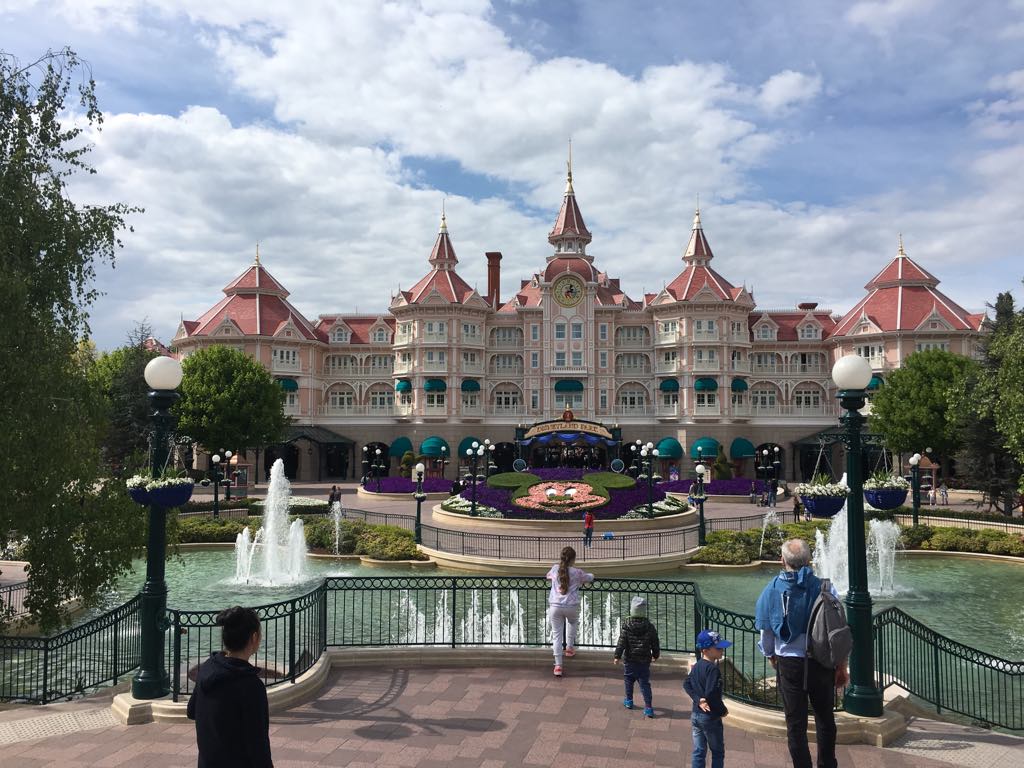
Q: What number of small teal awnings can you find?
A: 9